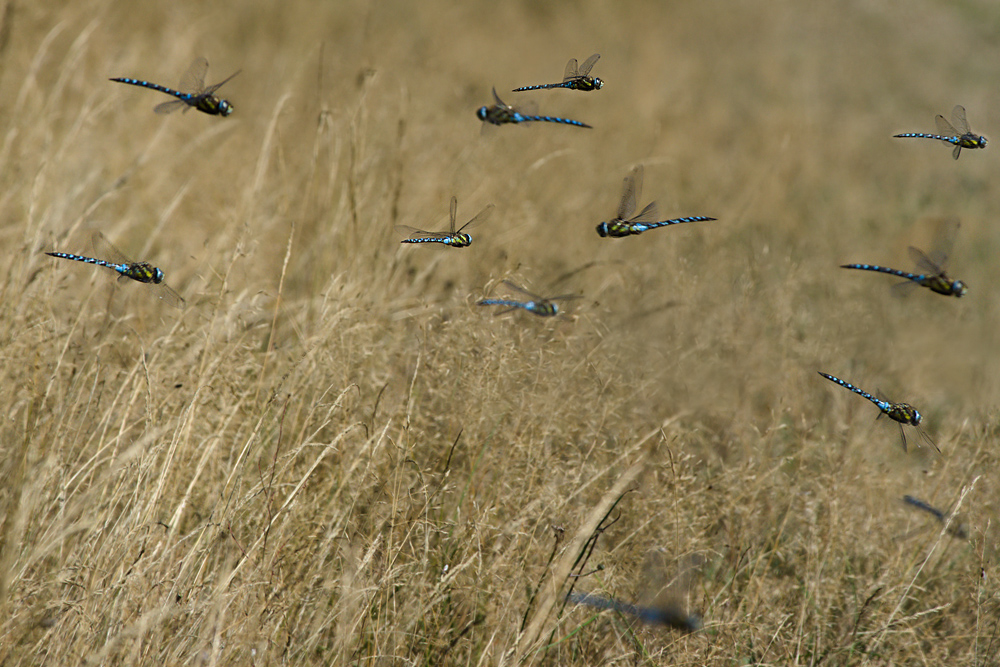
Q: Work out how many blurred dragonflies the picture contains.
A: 3